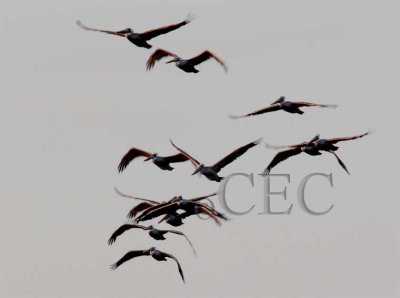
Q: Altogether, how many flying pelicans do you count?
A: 12